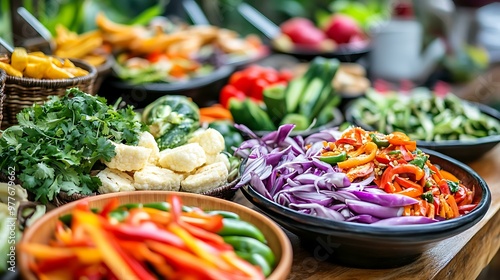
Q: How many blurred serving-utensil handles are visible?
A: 4